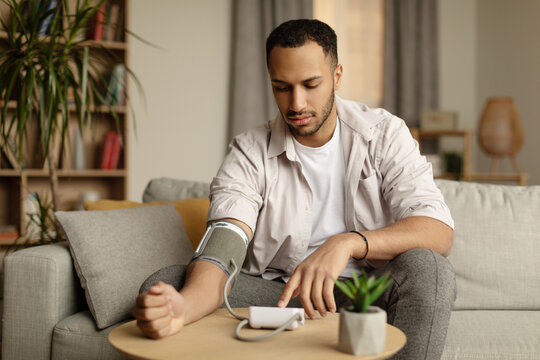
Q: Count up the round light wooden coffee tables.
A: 1